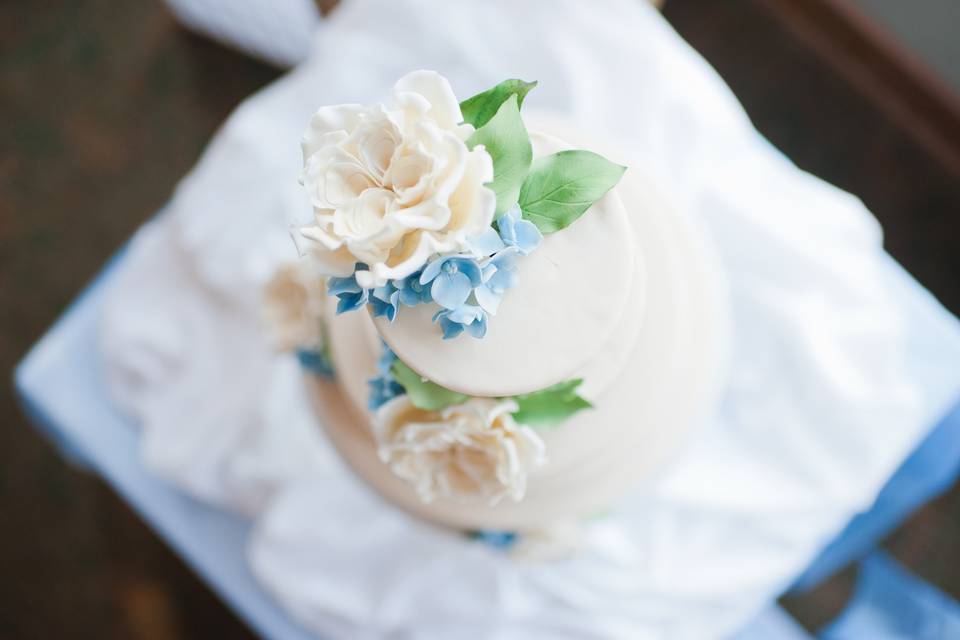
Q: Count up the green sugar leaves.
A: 5